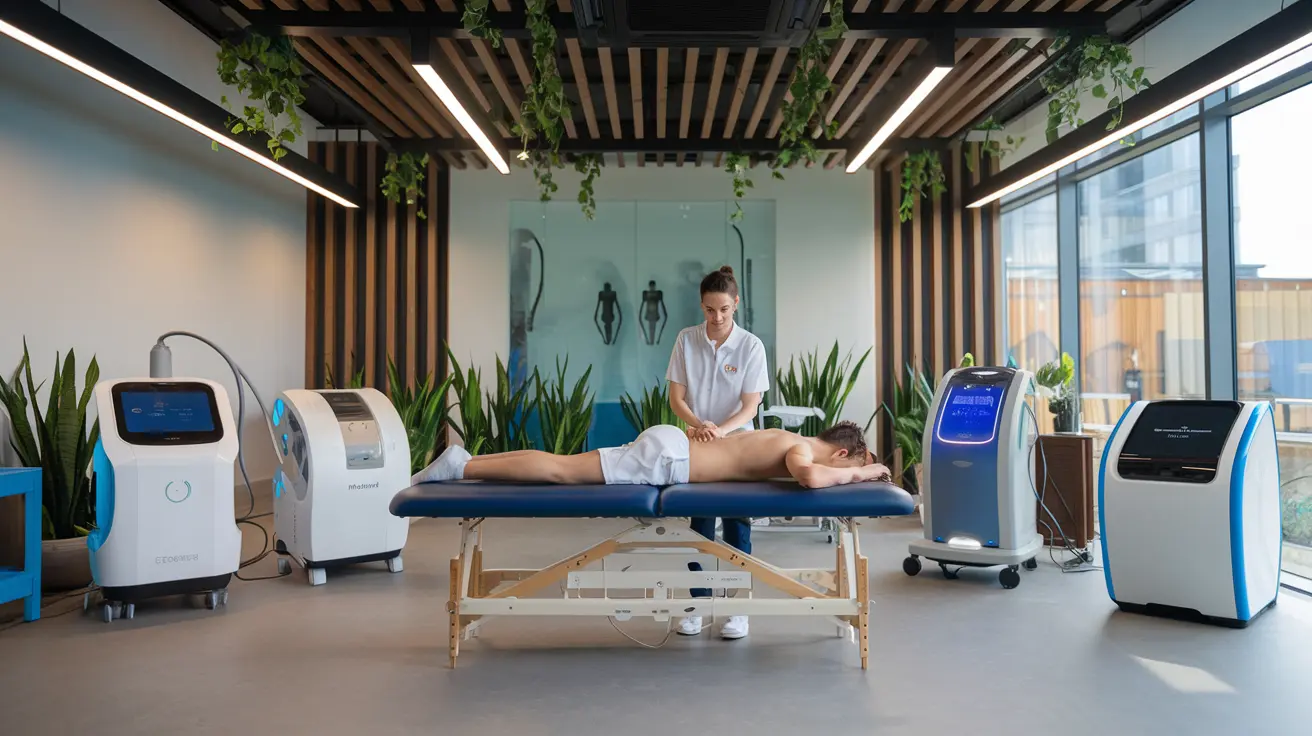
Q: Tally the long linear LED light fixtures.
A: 4